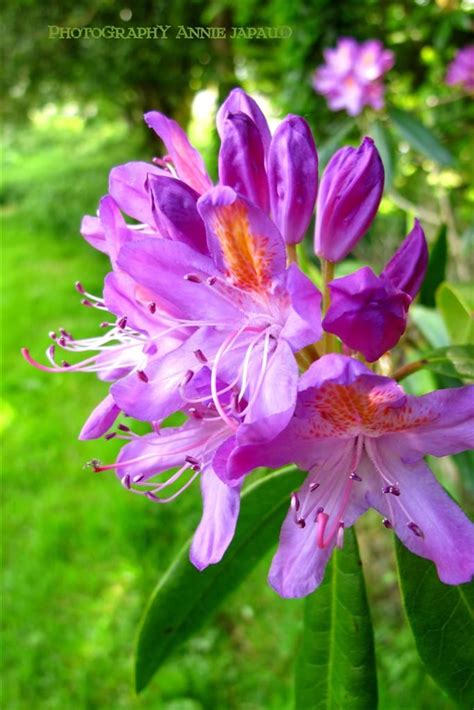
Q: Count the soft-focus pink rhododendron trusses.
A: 2